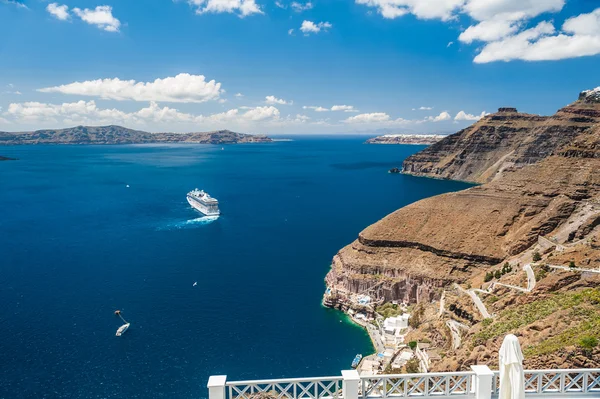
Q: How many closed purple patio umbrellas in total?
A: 0